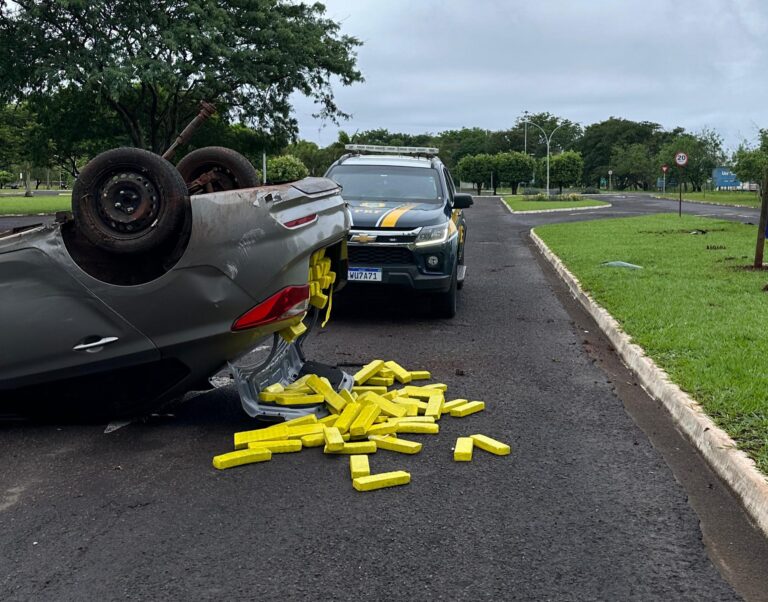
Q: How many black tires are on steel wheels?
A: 2